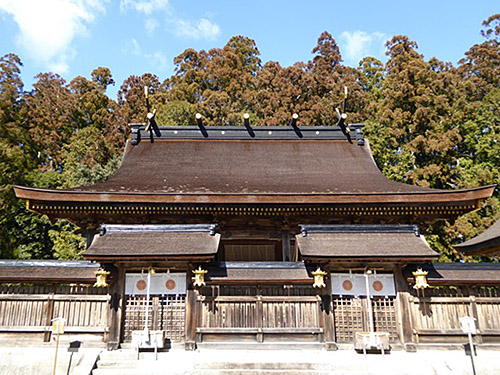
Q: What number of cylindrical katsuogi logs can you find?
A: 5